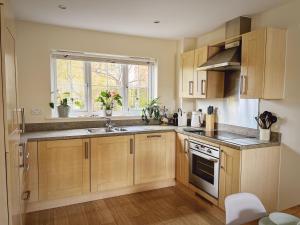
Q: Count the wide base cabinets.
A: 3